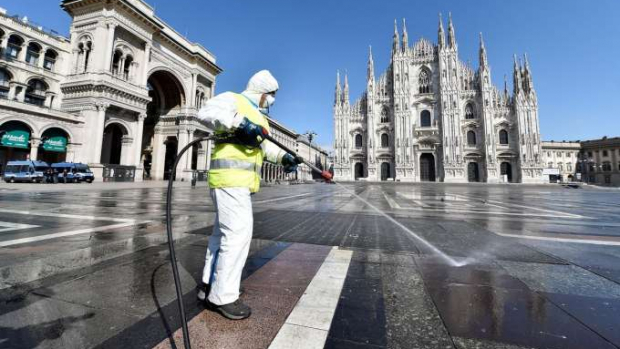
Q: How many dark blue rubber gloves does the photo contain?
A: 2